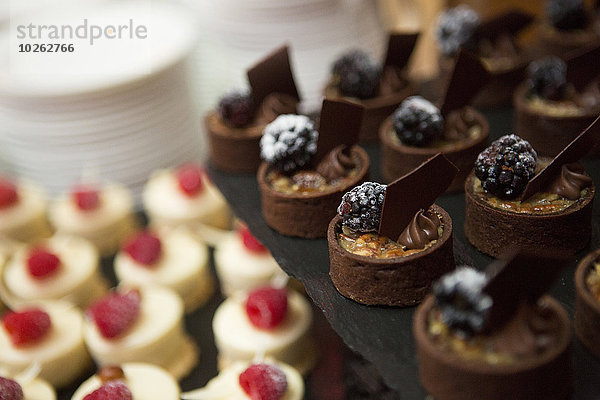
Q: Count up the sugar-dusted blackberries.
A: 10